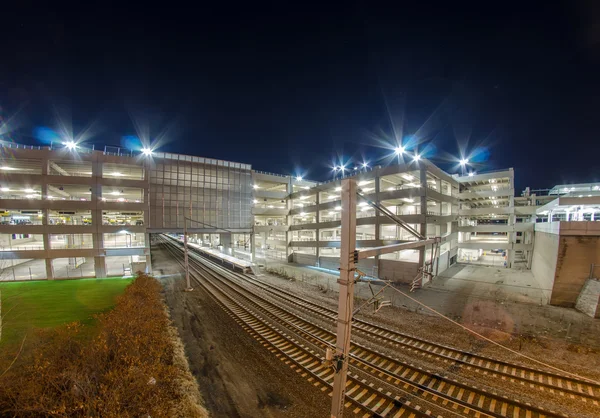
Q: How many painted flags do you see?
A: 0